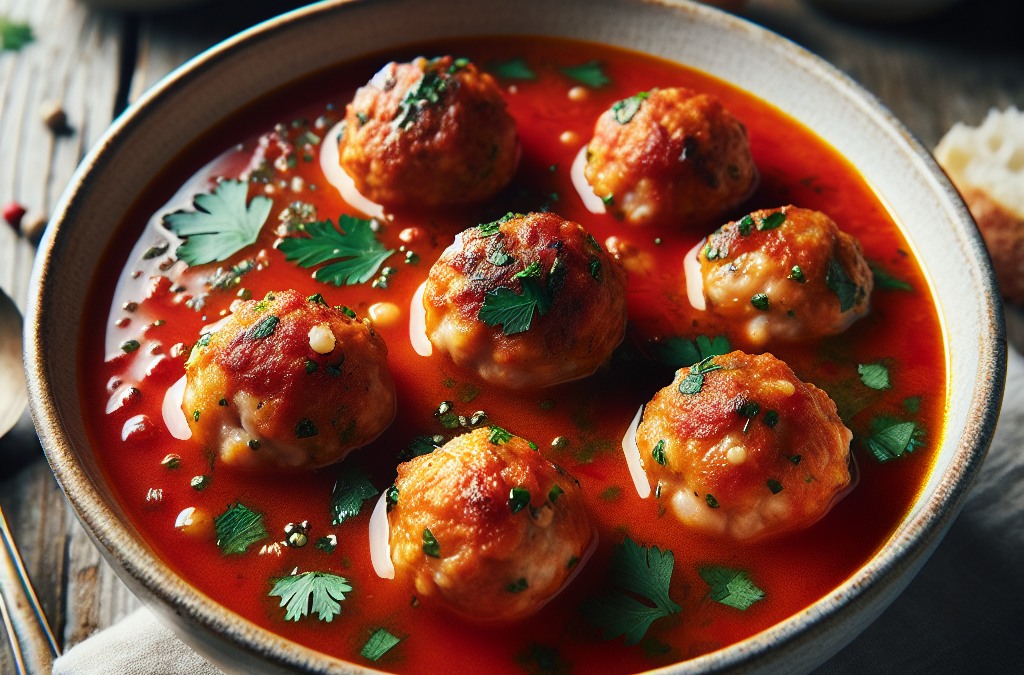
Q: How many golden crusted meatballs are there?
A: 7